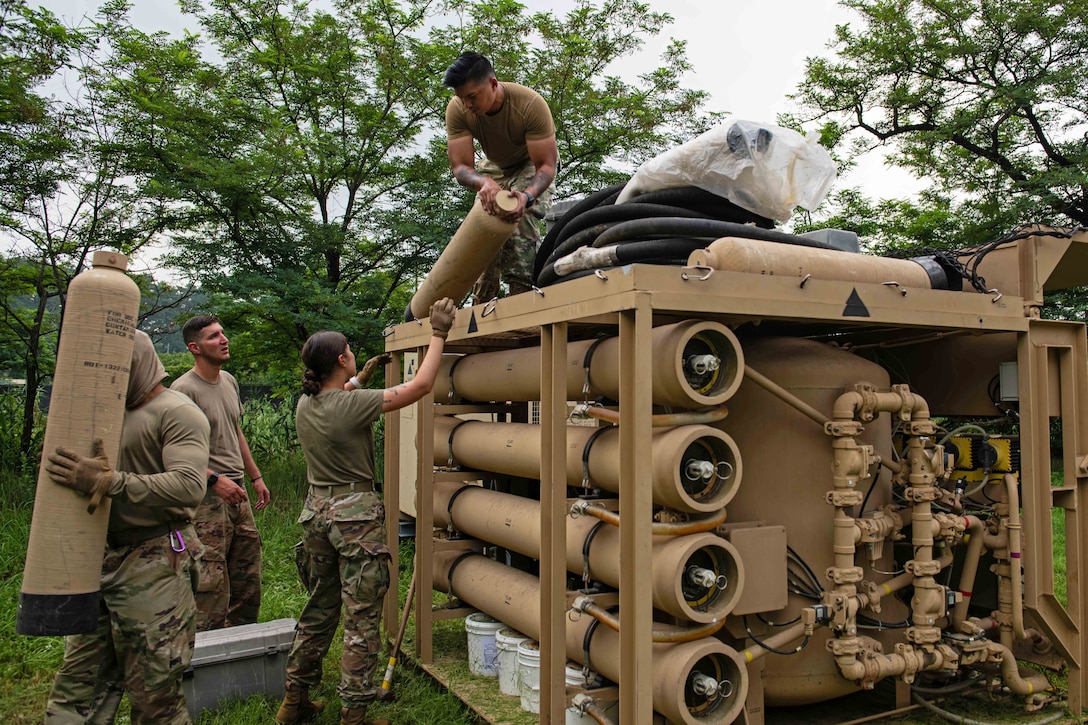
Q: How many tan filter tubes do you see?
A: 7